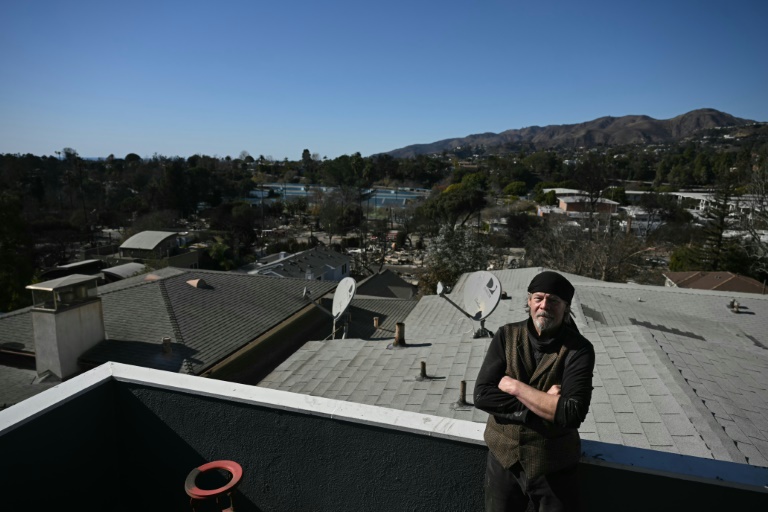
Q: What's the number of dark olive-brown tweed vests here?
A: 1